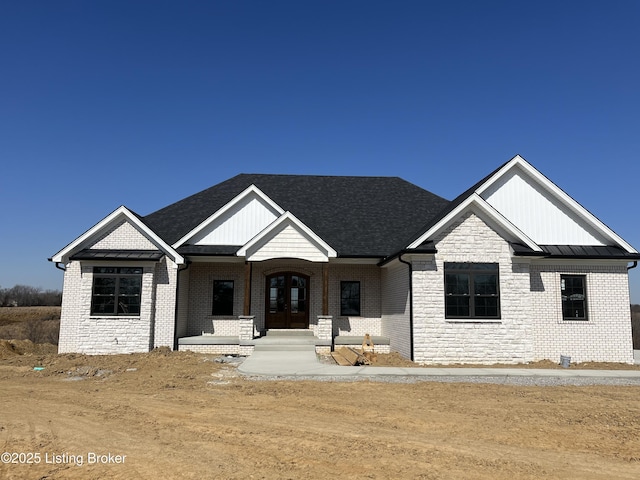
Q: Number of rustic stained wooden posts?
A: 2